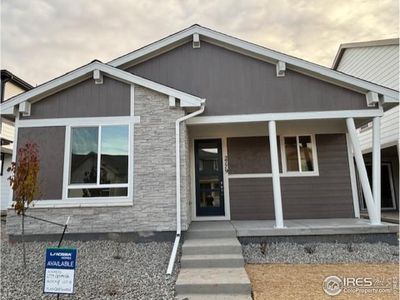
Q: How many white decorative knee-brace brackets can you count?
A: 6